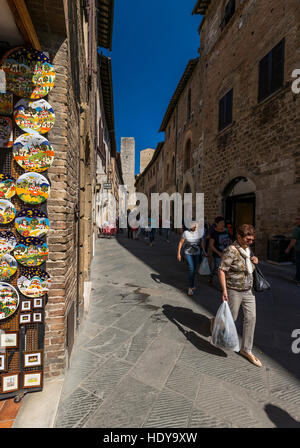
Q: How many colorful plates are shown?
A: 12